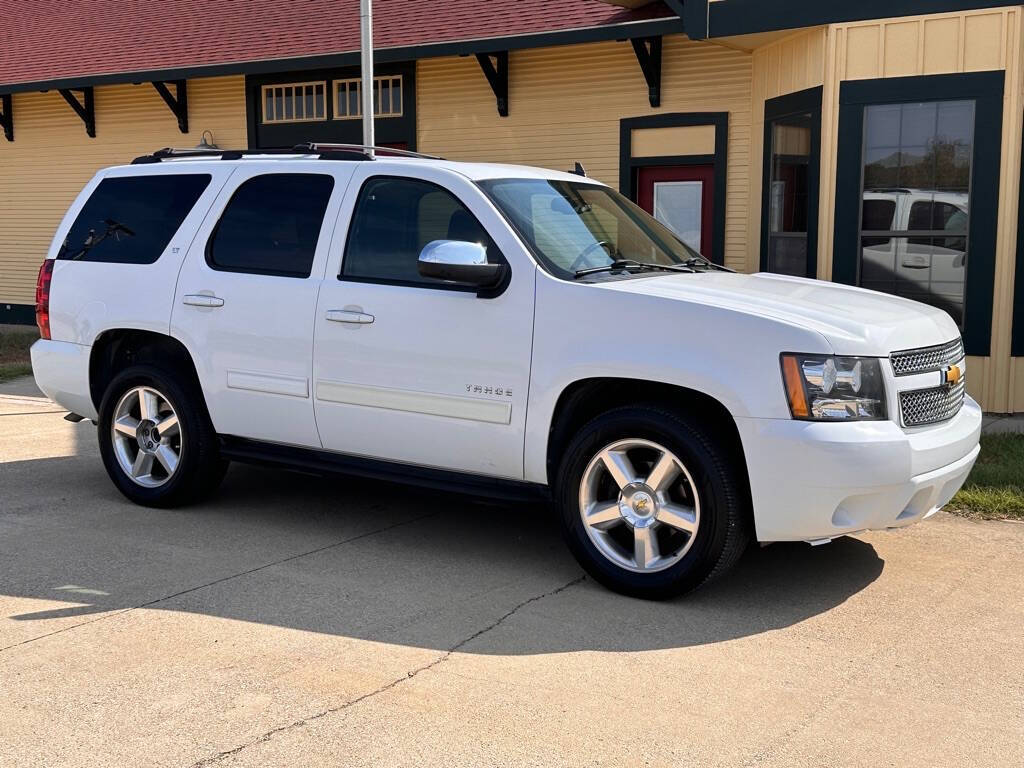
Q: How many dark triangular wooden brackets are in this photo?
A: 5